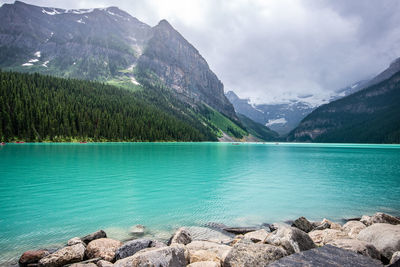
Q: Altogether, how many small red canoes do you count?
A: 3